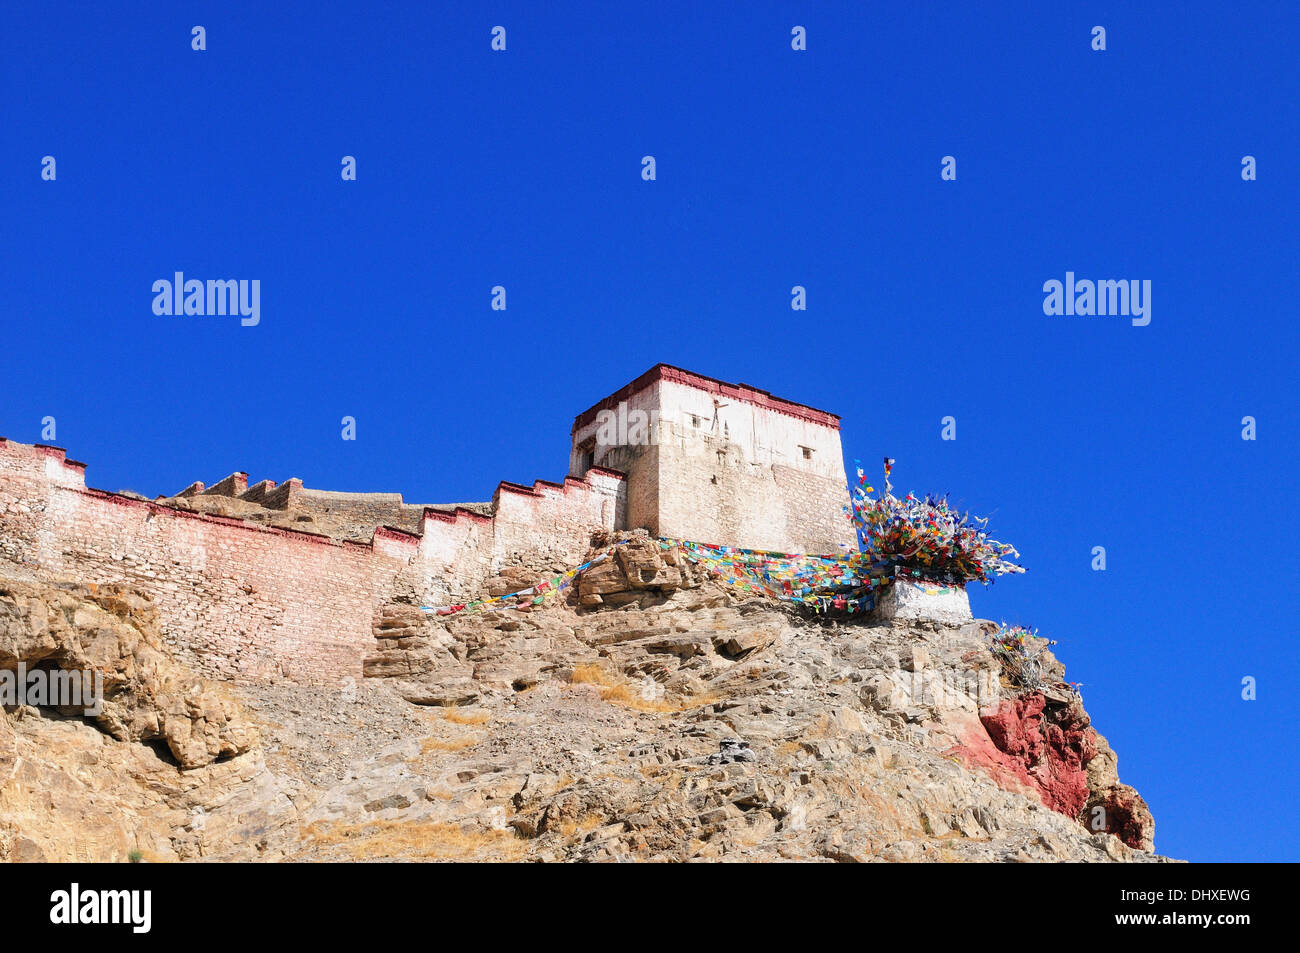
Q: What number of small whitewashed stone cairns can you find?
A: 1